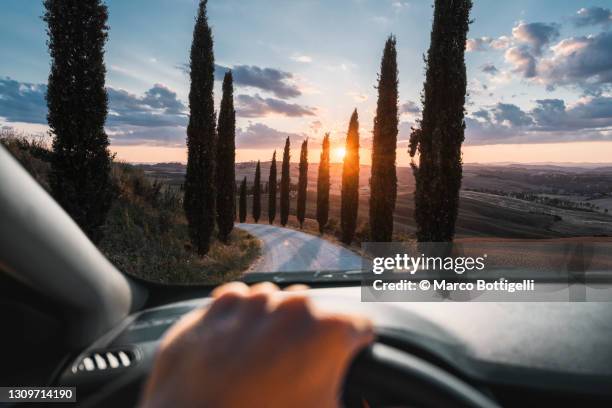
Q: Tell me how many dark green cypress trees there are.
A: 12